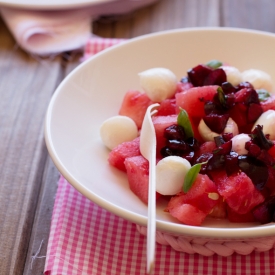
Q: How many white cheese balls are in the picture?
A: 8